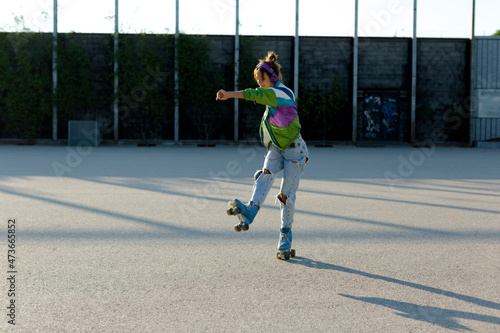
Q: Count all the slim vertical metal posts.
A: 8